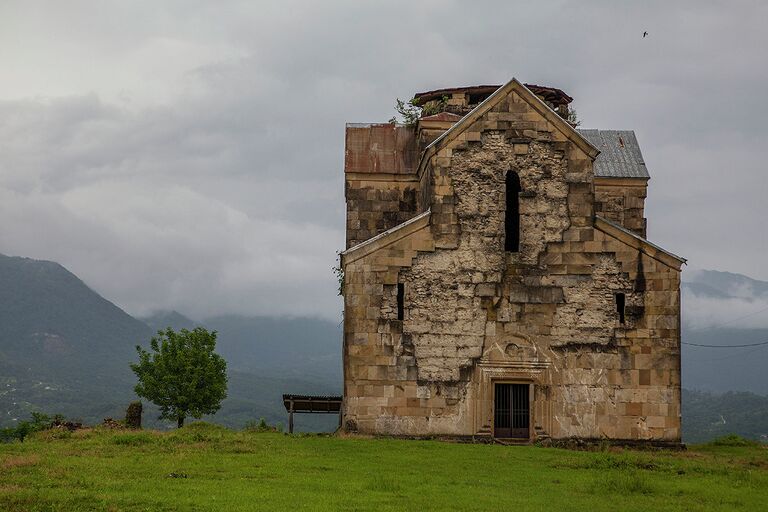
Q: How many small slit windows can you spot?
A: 2